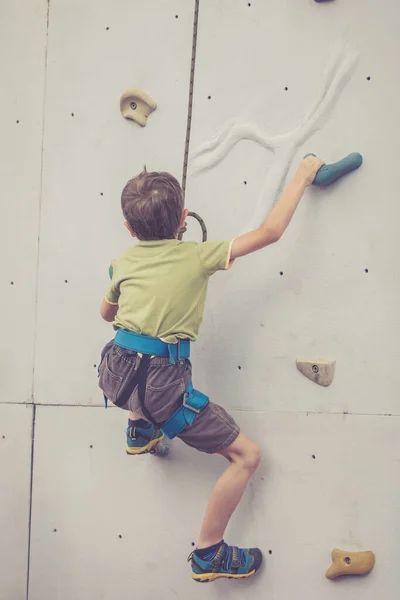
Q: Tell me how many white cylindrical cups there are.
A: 0